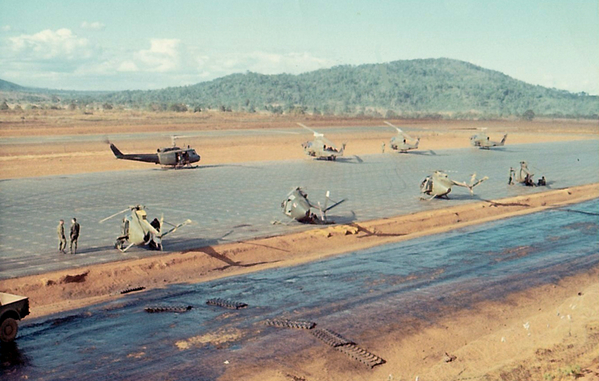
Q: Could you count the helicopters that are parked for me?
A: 8